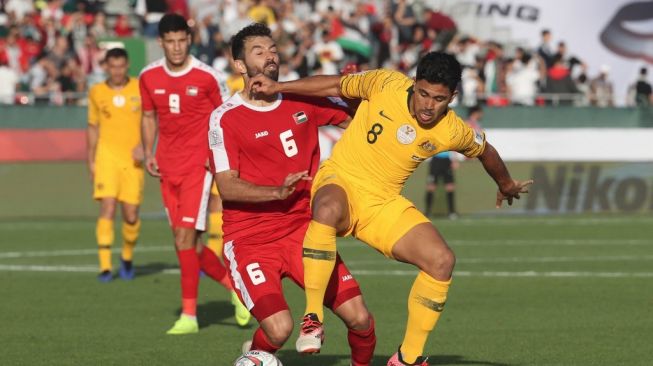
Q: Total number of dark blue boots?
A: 2